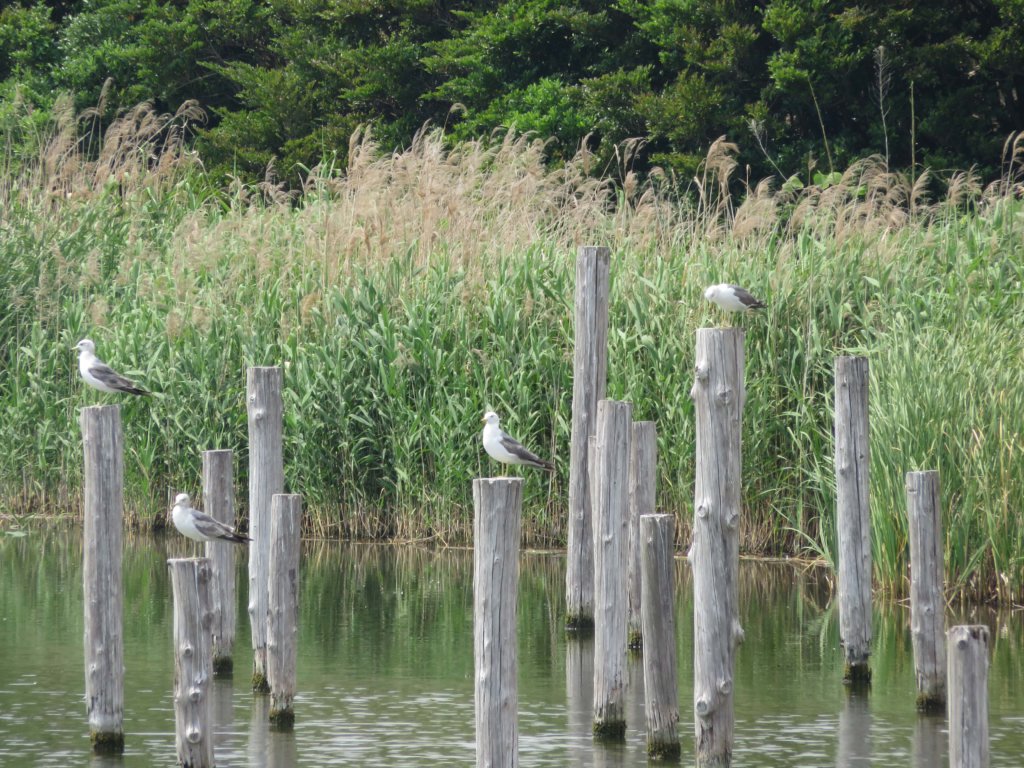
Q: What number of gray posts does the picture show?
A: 15